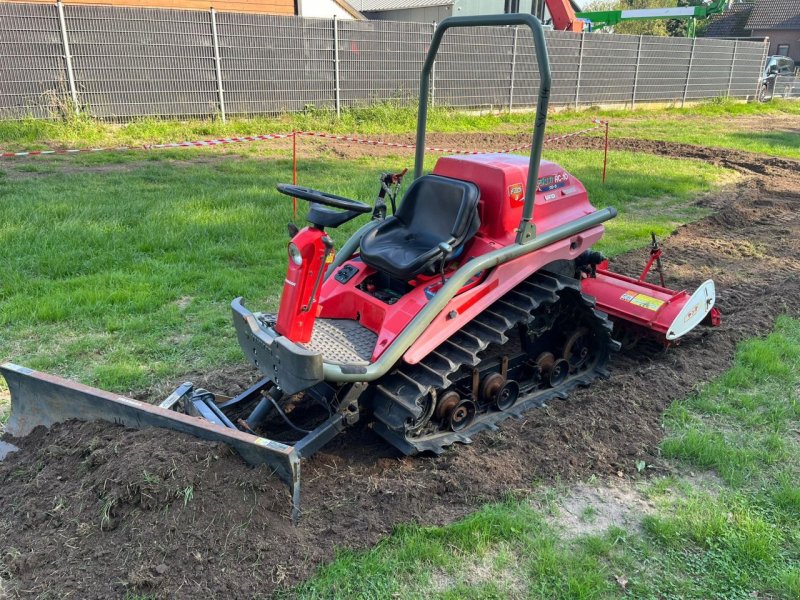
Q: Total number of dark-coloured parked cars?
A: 1